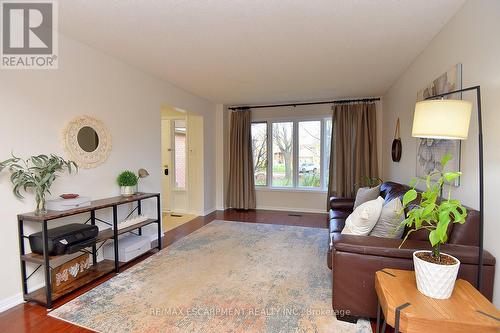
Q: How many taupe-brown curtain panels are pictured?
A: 2